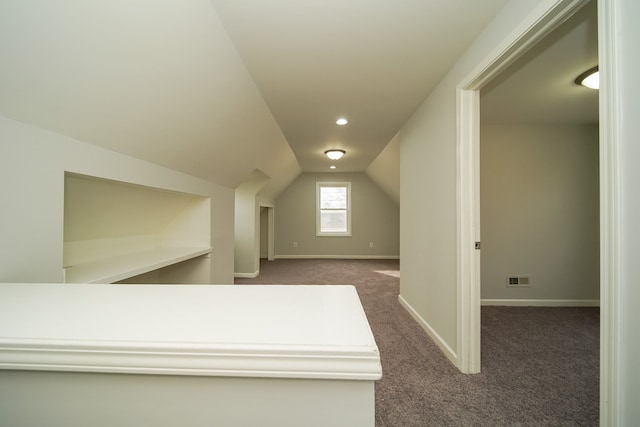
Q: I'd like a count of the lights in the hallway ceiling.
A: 3